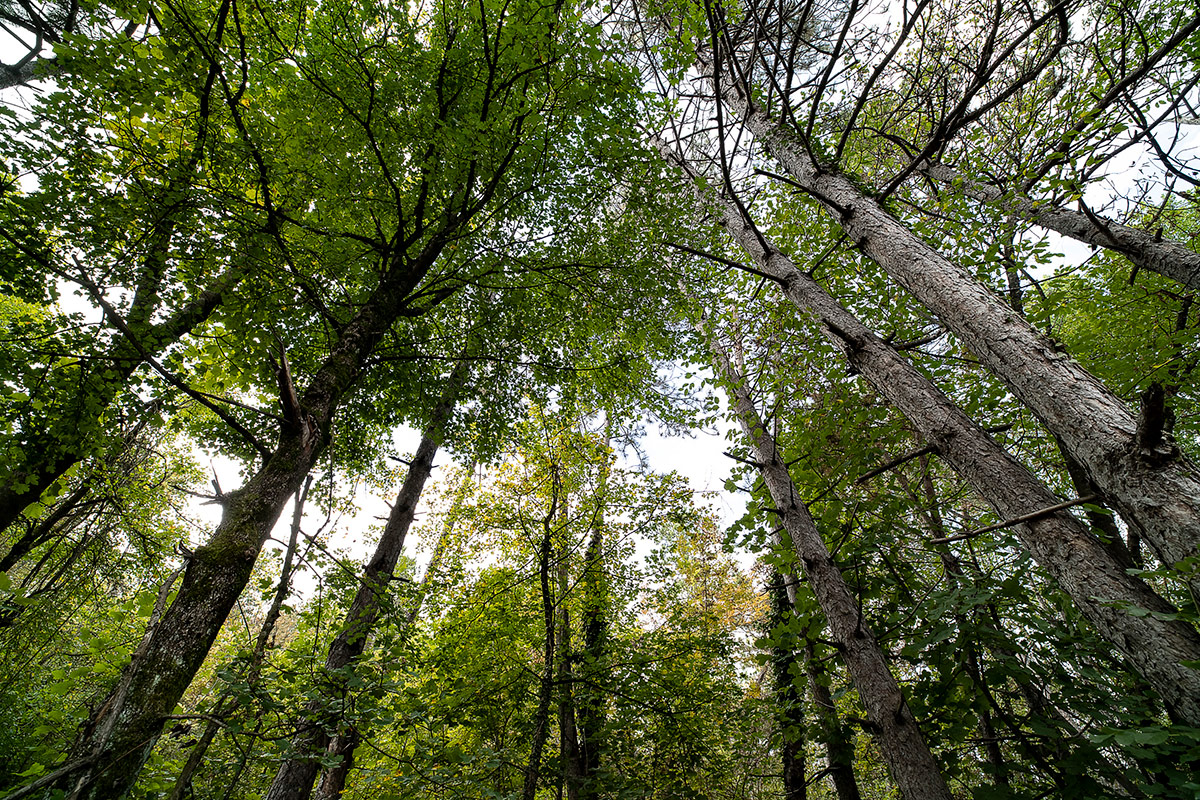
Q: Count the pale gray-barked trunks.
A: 4